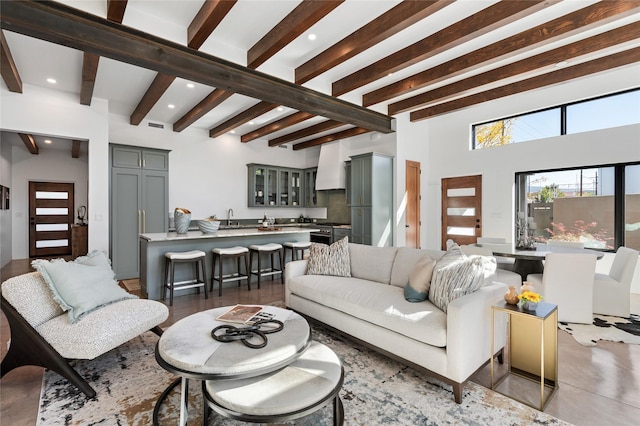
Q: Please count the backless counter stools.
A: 4